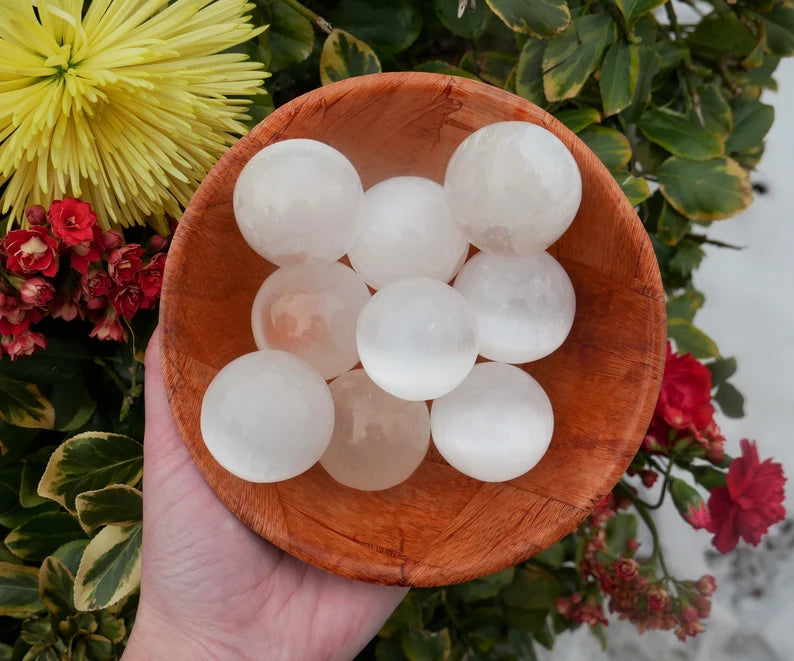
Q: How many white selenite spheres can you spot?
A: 9